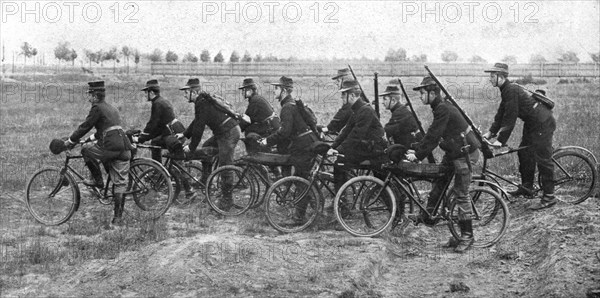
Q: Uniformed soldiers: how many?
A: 10